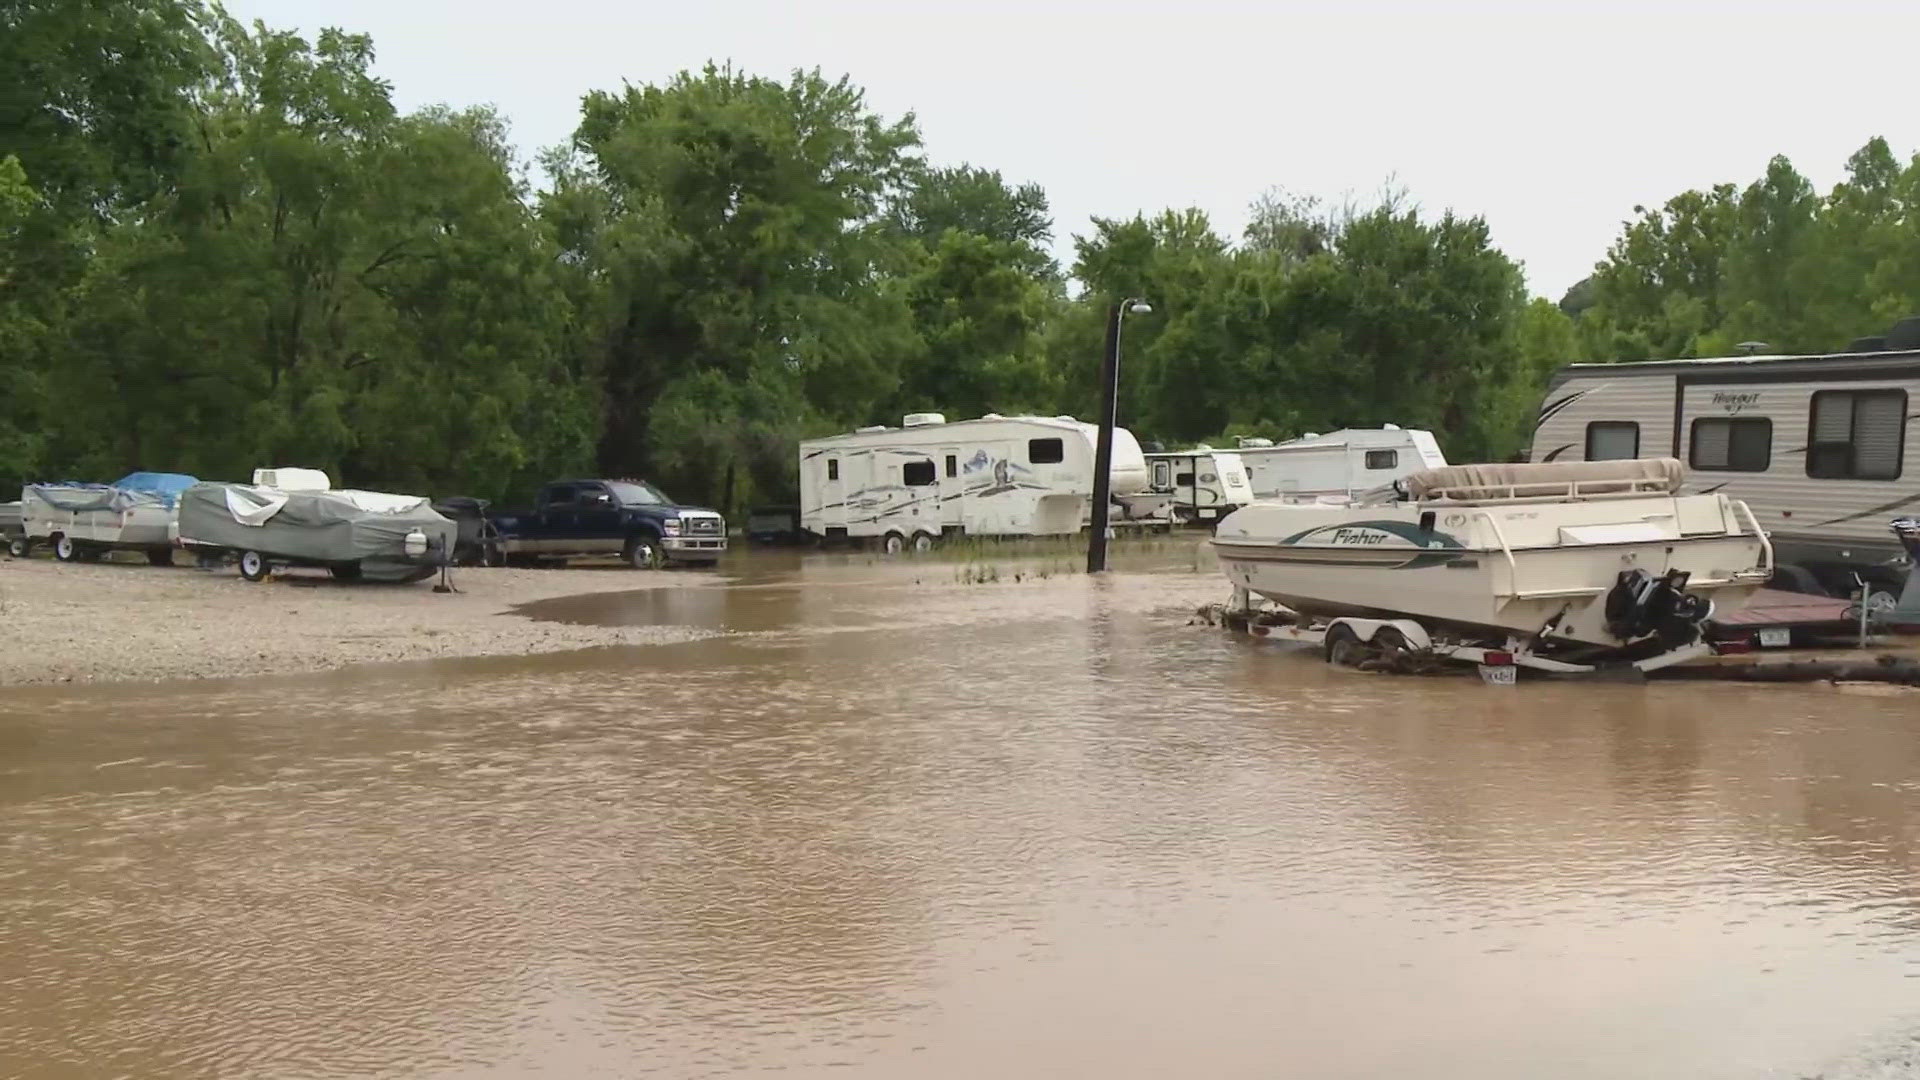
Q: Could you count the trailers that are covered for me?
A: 2